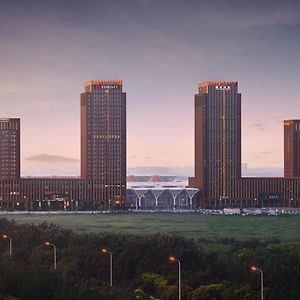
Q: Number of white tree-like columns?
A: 4